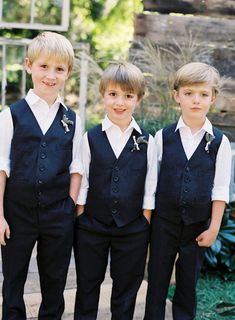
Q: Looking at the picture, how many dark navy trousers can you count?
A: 3